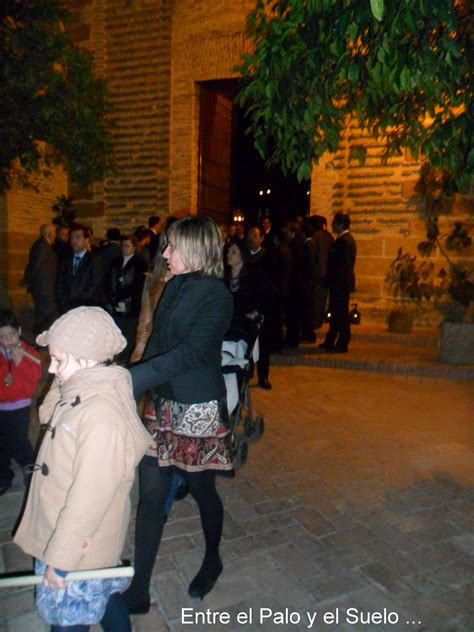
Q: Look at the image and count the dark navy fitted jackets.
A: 1